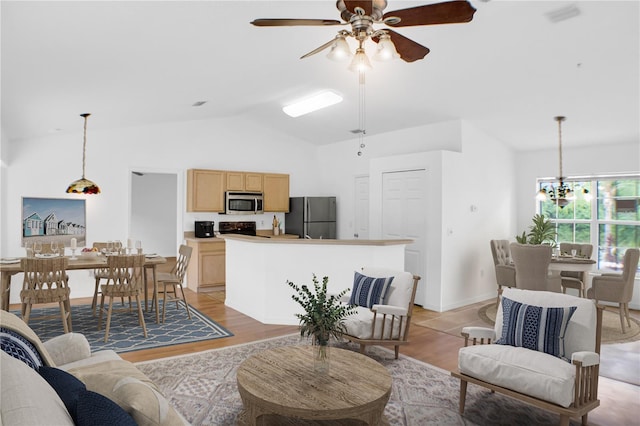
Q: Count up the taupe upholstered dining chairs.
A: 4